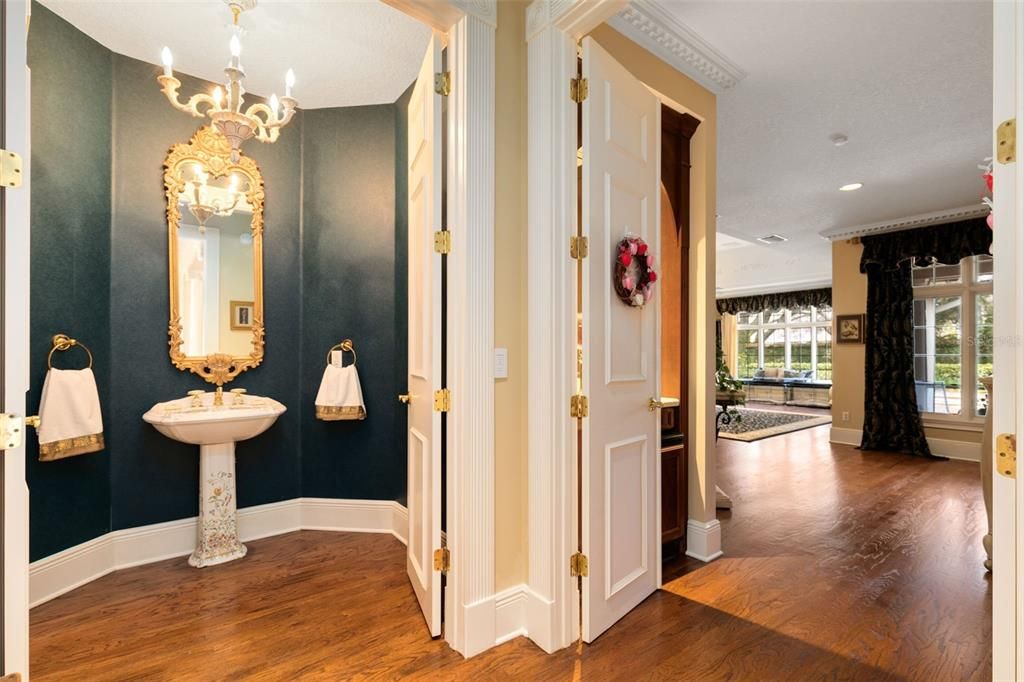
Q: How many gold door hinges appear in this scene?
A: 12